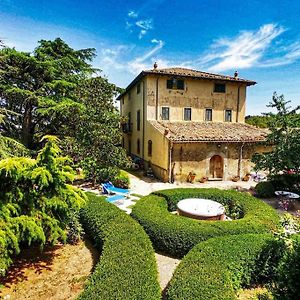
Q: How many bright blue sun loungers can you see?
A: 2